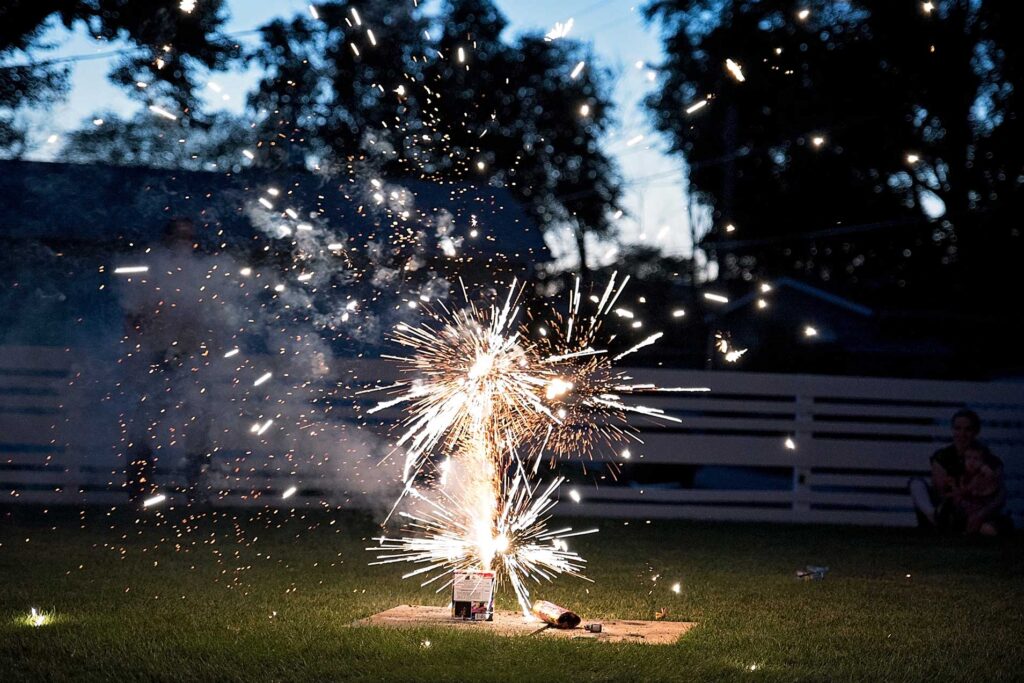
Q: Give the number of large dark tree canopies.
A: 3